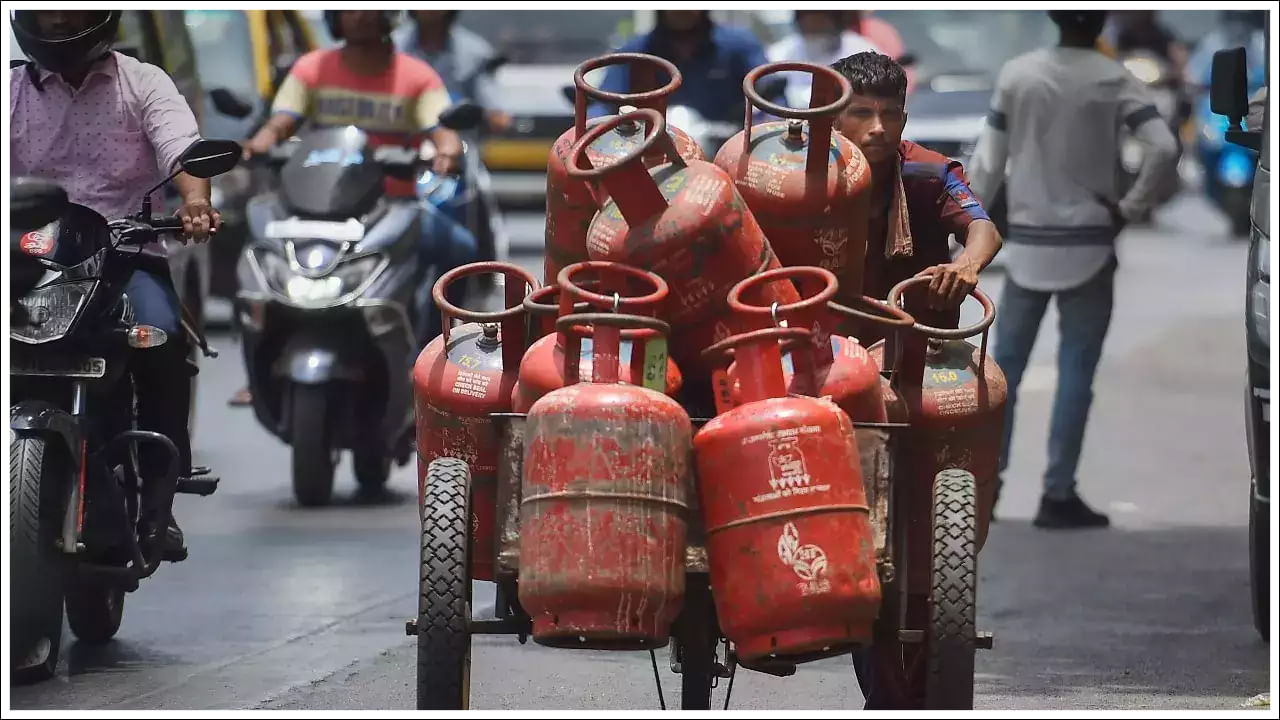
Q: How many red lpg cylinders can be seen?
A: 11